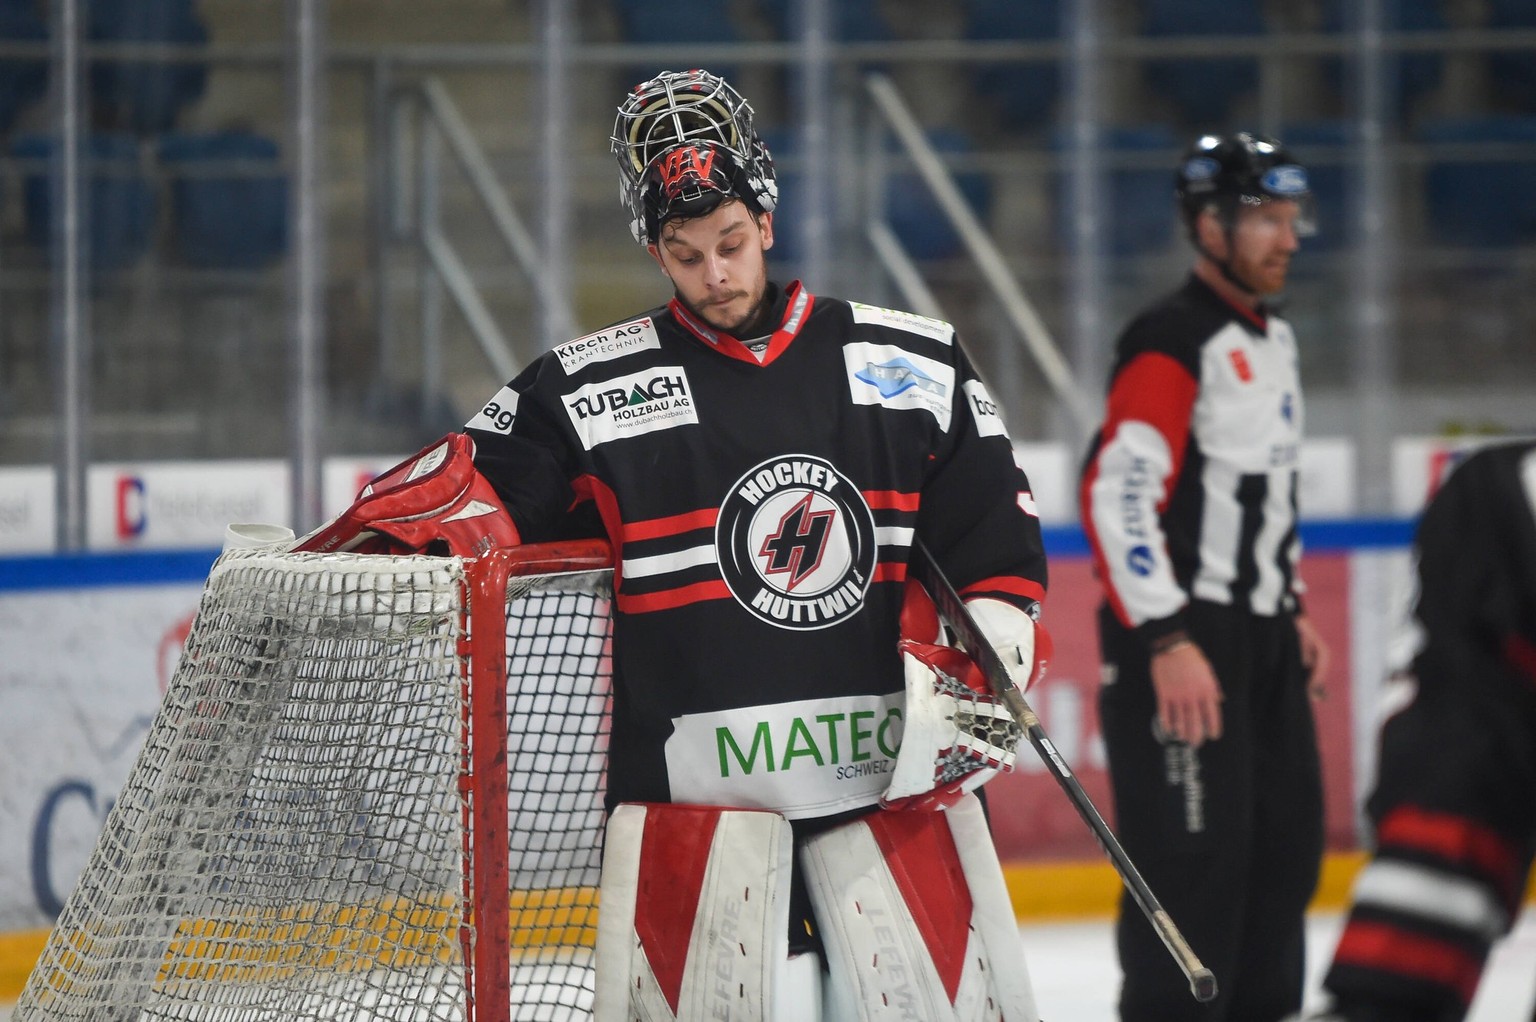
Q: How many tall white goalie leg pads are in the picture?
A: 2